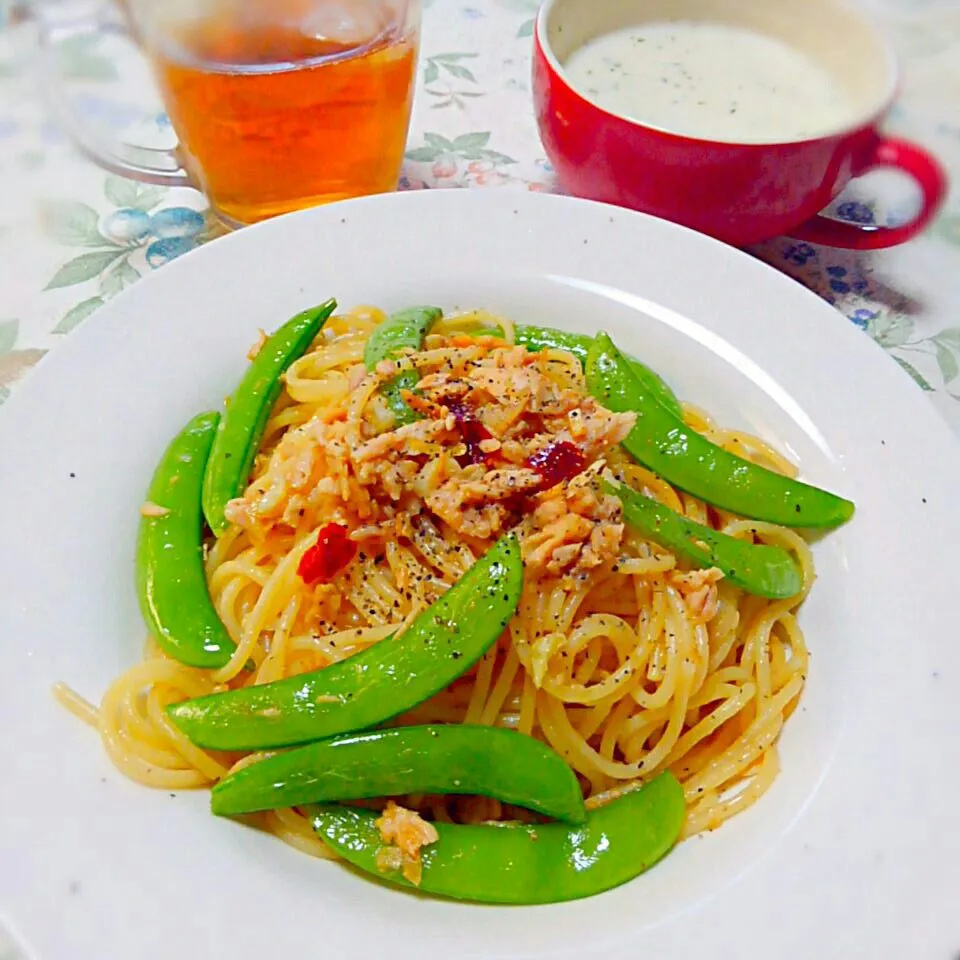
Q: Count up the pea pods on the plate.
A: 9